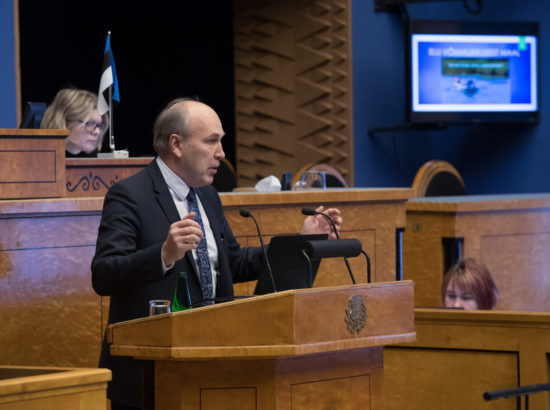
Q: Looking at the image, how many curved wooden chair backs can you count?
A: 3